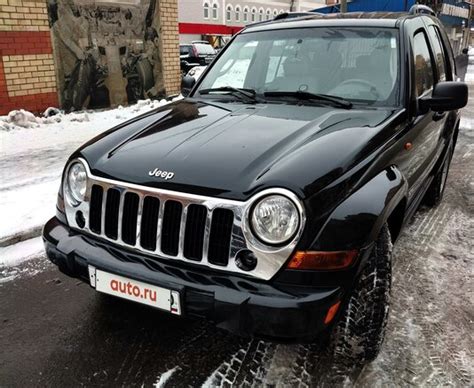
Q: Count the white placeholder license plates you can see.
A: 1